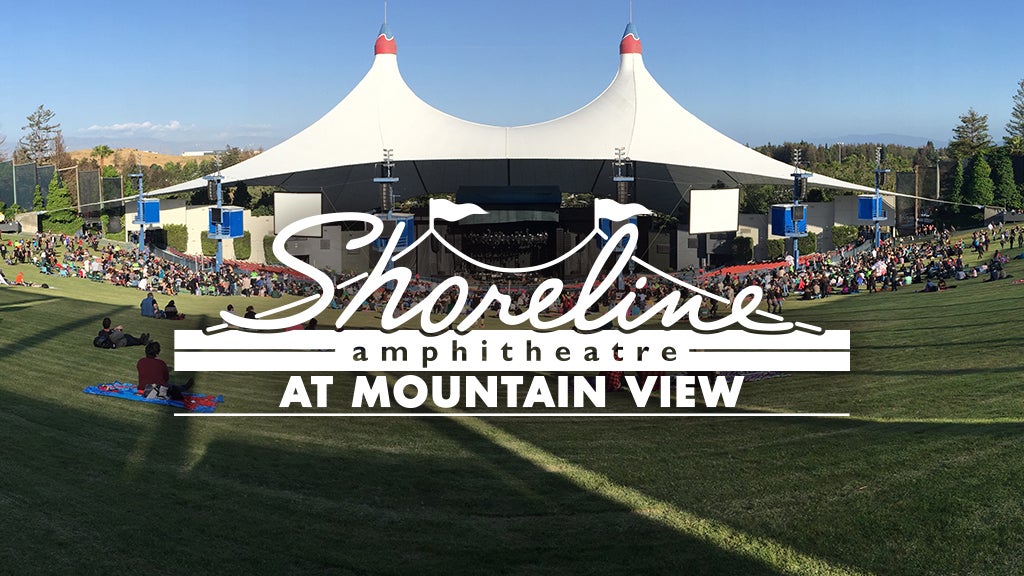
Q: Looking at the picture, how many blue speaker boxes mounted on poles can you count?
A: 6